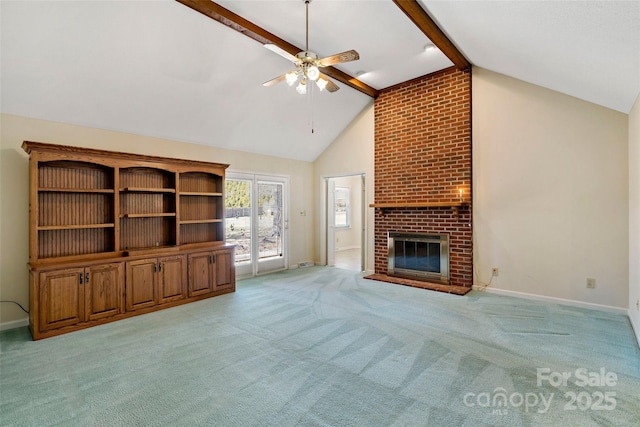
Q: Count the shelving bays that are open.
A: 3